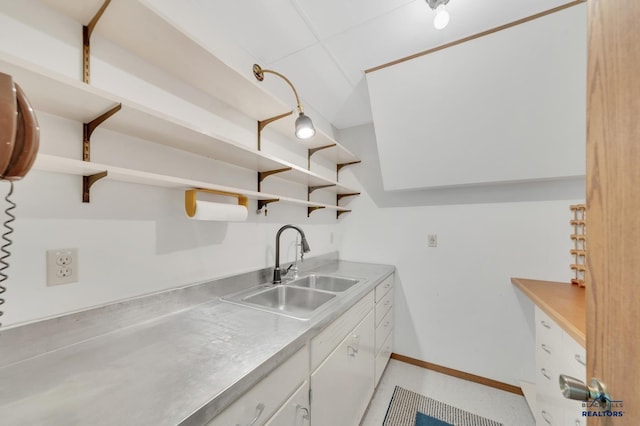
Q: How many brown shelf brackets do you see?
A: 12